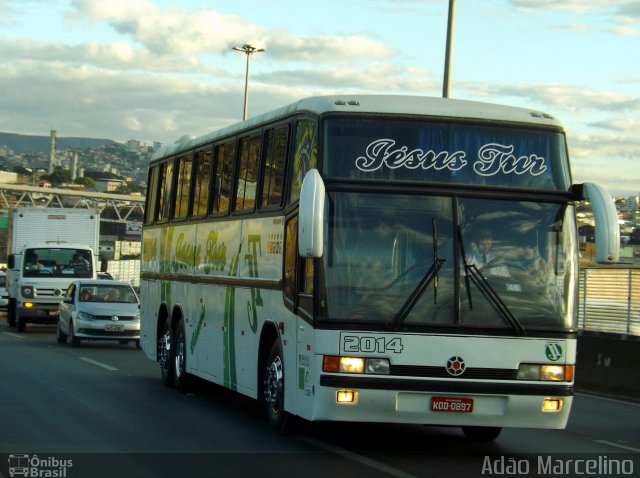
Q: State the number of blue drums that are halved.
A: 0